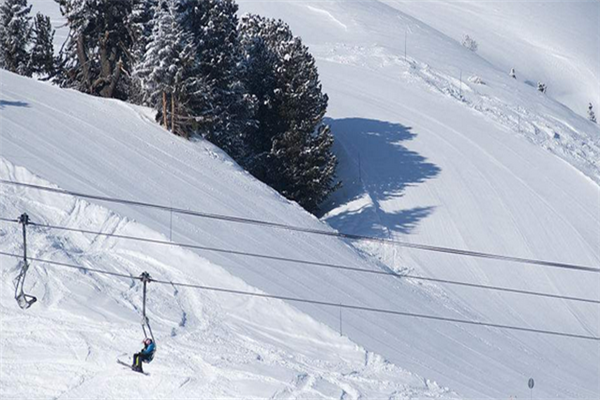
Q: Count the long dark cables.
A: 3